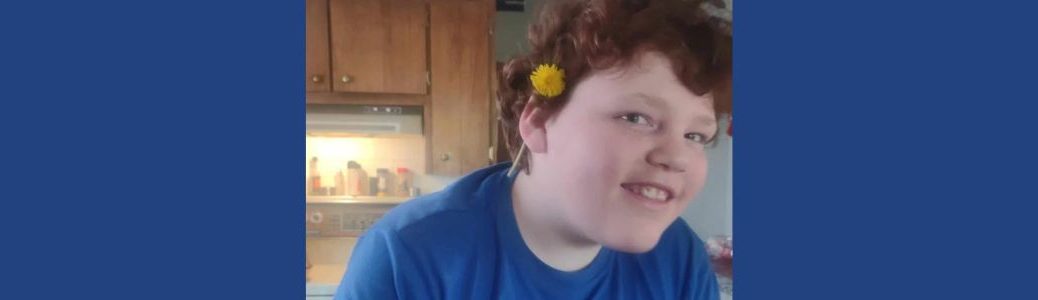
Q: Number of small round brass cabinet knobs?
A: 3